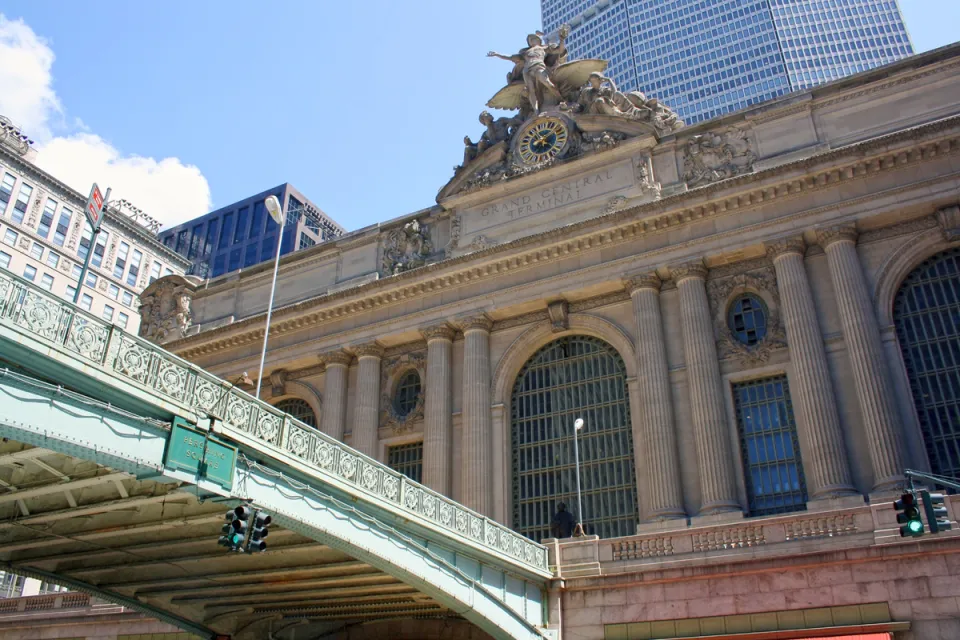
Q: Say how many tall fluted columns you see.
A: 8